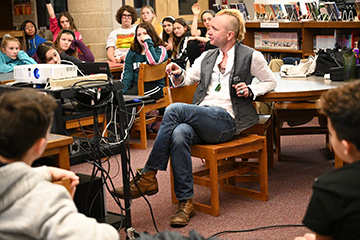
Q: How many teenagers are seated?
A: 13